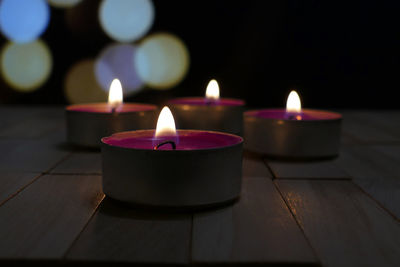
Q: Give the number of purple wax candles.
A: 4